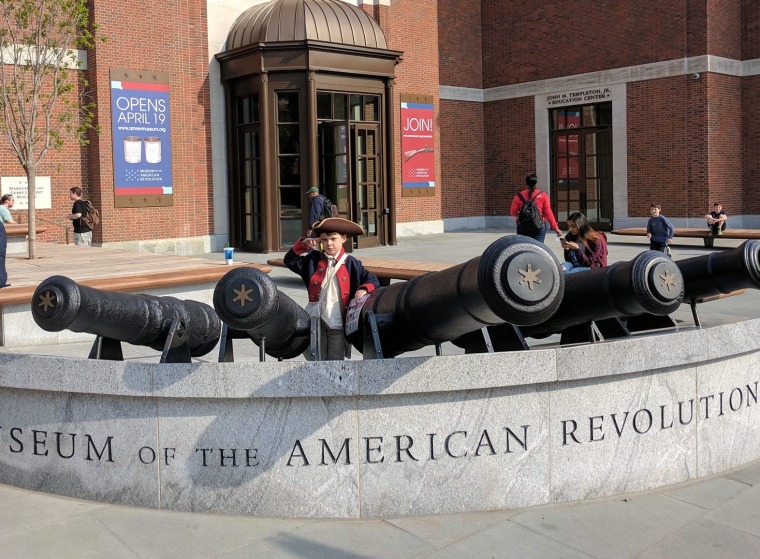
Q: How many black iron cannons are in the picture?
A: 5